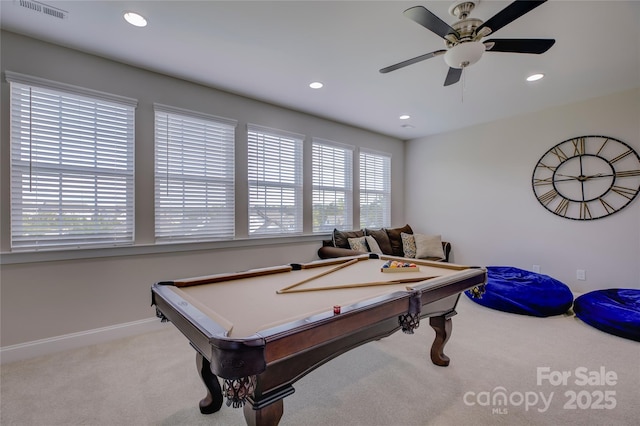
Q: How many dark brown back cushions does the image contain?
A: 3